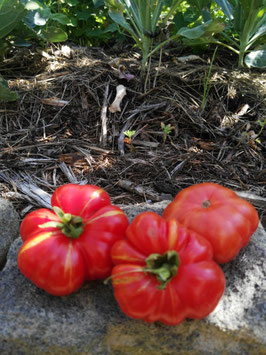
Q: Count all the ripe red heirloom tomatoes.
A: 3